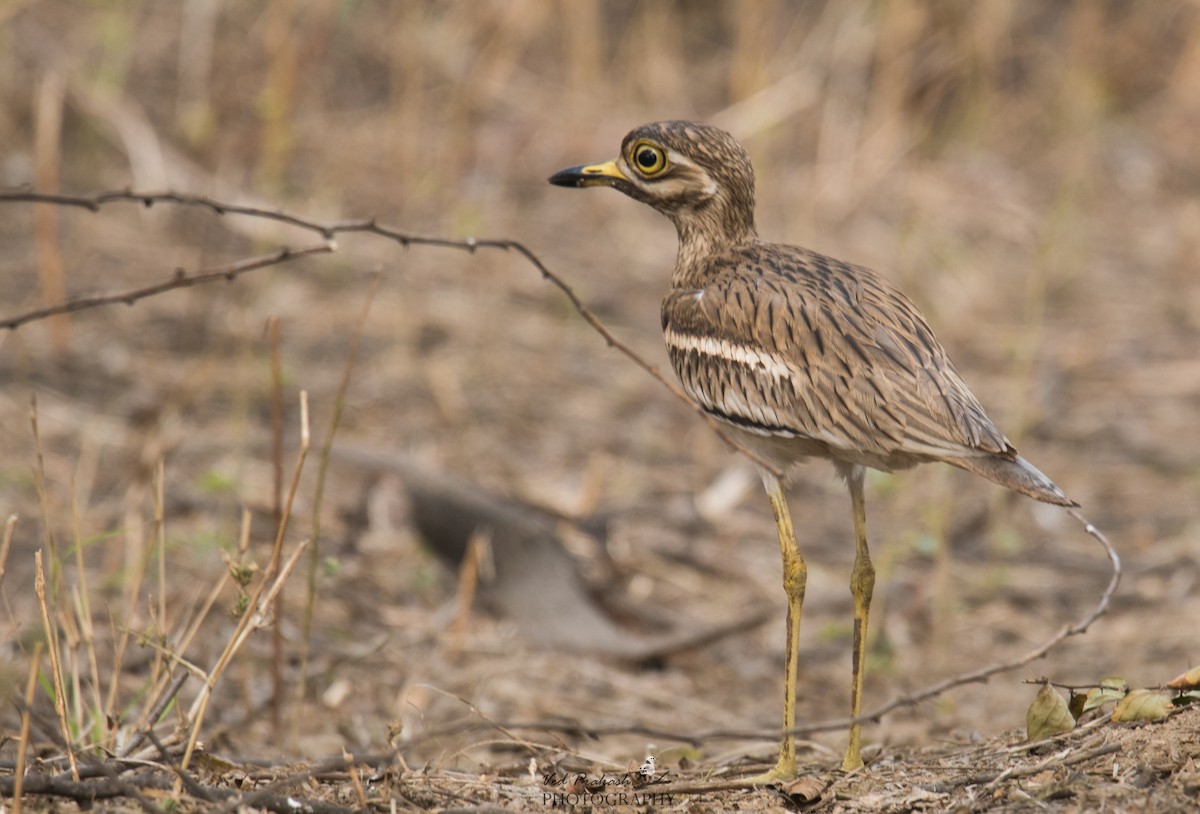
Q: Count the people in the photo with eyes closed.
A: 0